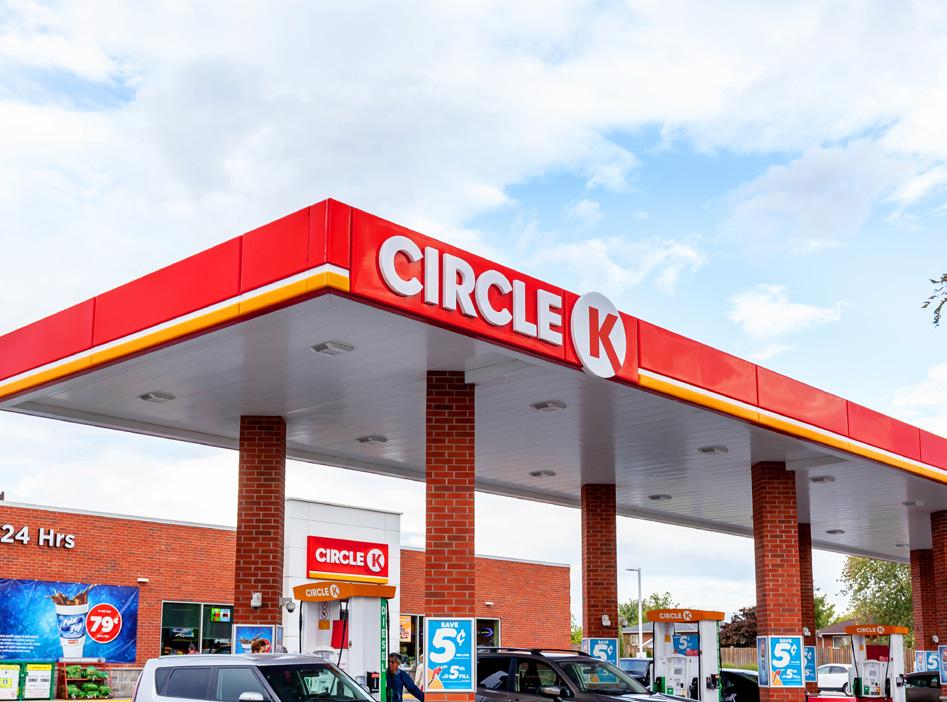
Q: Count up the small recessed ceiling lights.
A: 11